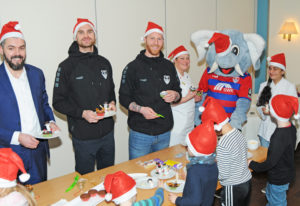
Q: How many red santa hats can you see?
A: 11